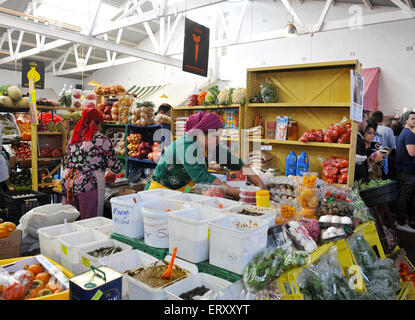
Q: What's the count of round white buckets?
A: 1